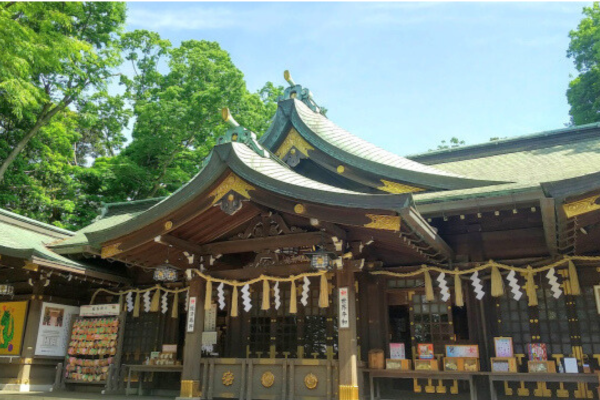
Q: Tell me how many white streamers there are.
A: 12